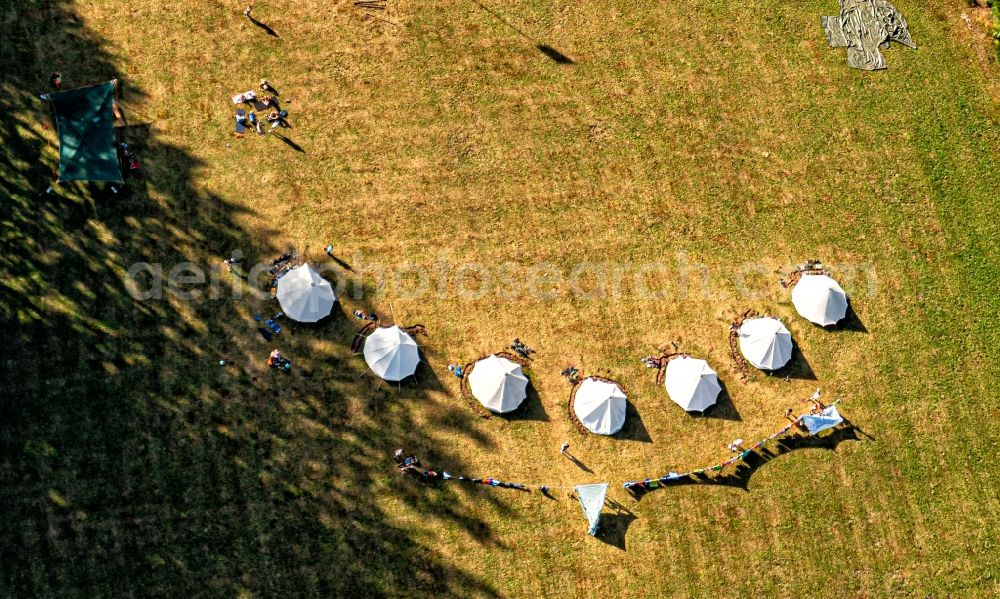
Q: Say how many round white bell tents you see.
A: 7